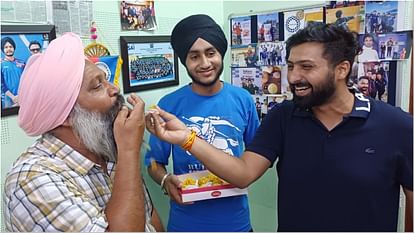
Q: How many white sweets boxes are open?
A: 1